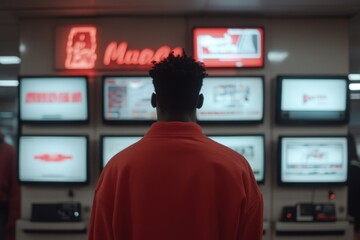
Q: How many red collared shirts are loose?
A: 1